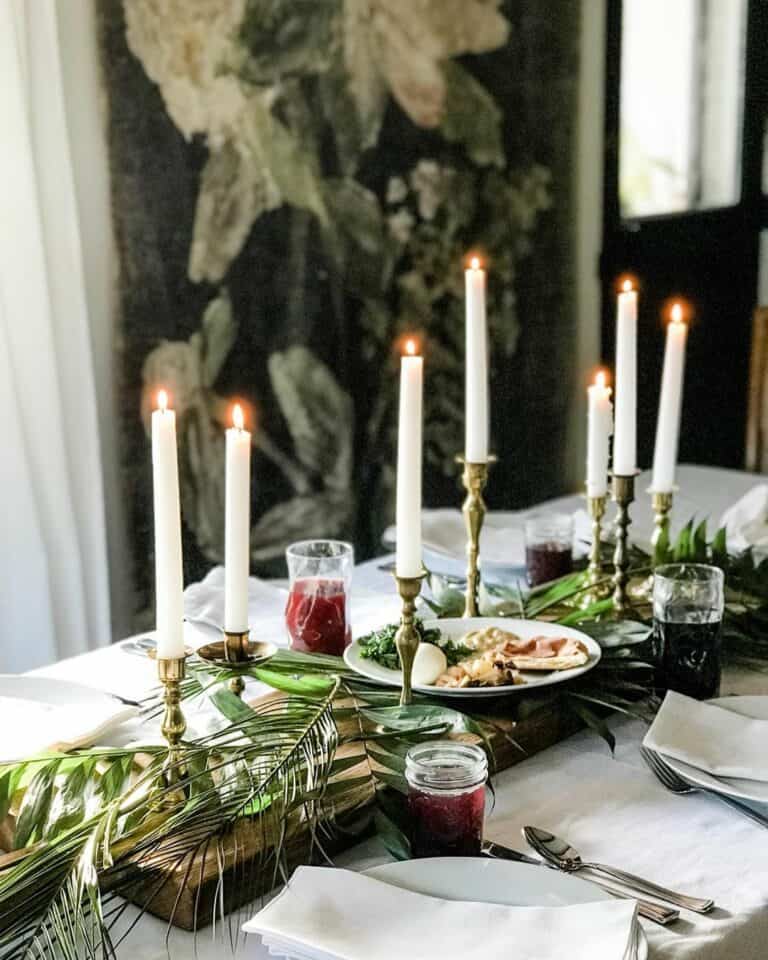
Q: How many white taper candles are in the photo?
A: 7